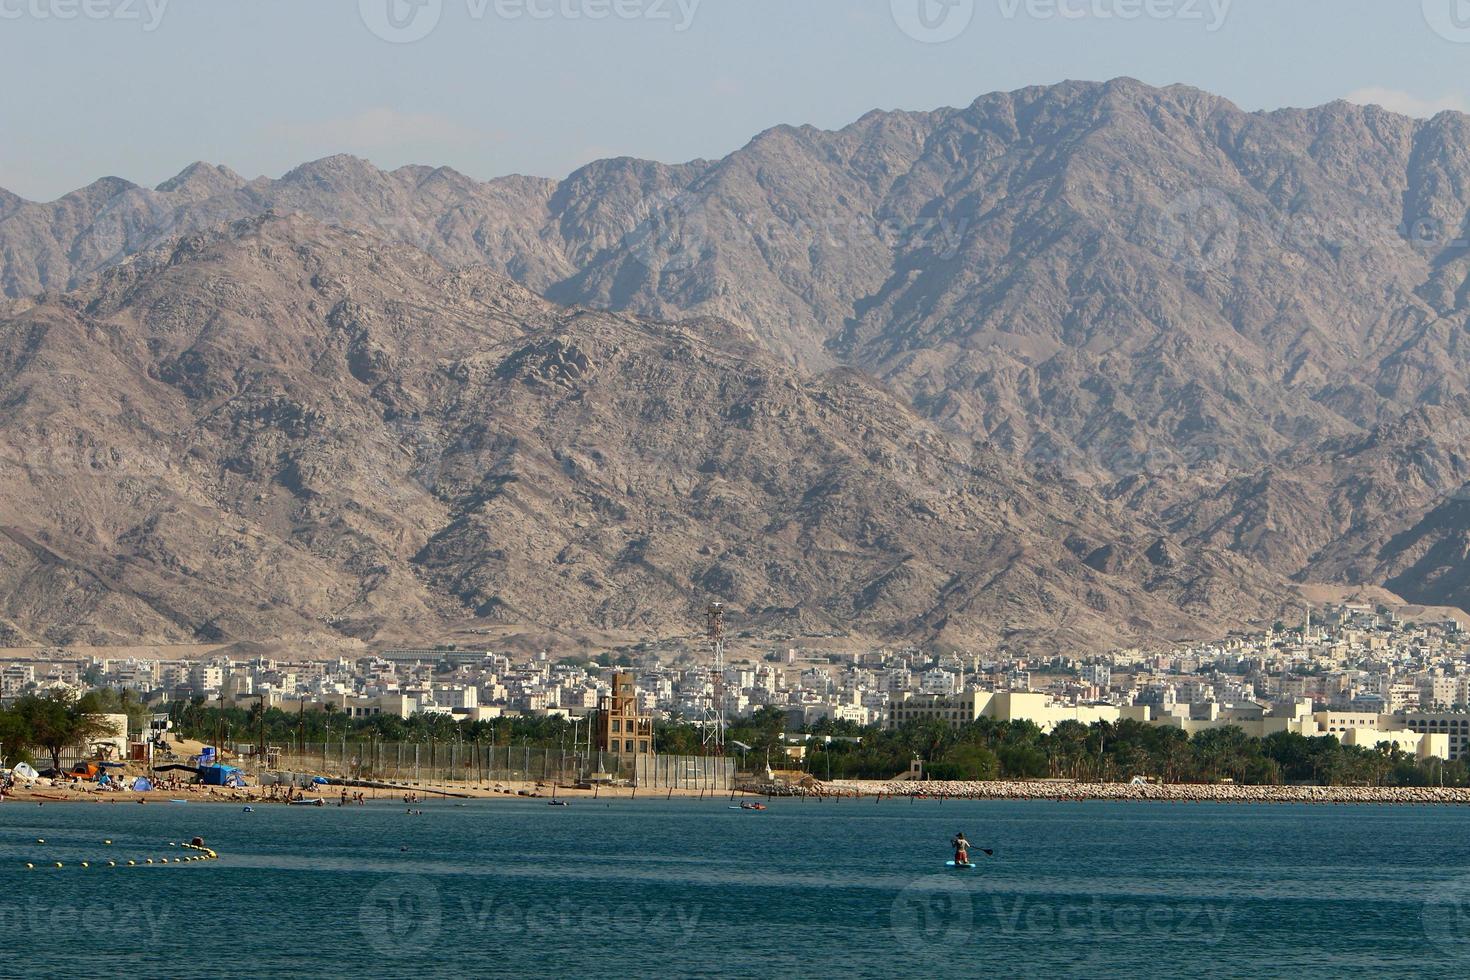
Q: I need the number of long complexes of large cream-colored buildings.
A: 1